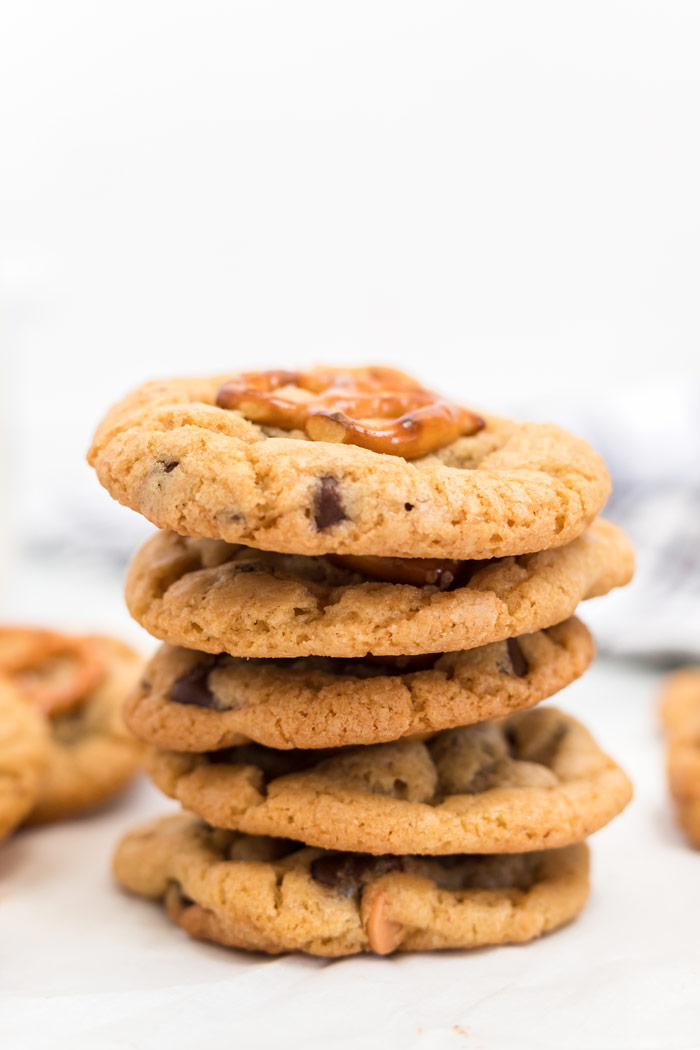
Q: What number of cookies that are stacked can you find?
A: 5